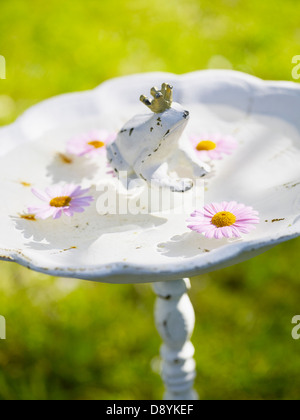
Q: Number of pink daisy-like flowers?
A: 4